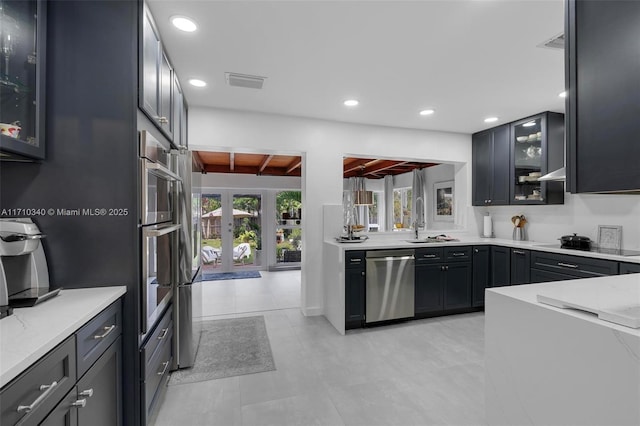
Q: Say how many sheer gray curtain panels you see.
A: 3